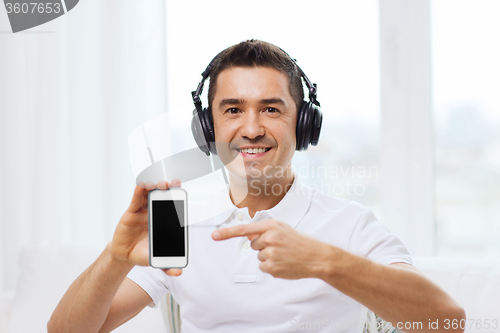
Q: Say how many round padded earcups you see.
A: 2